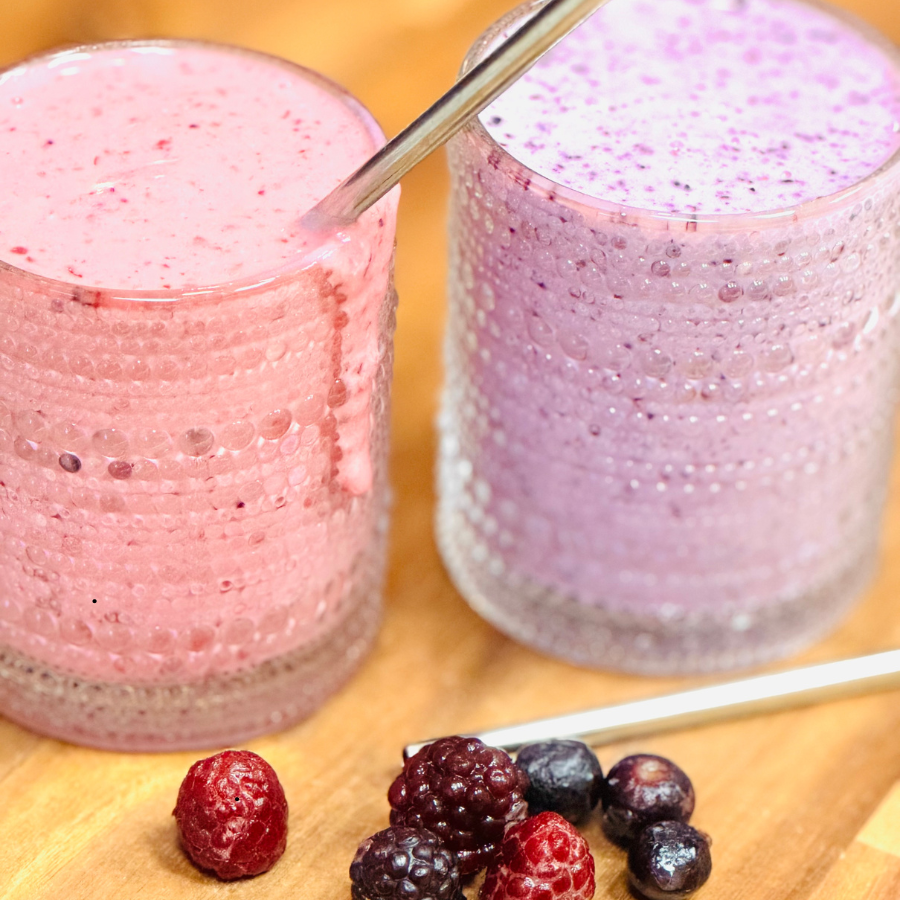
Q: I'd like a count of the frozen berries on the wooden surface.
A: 7